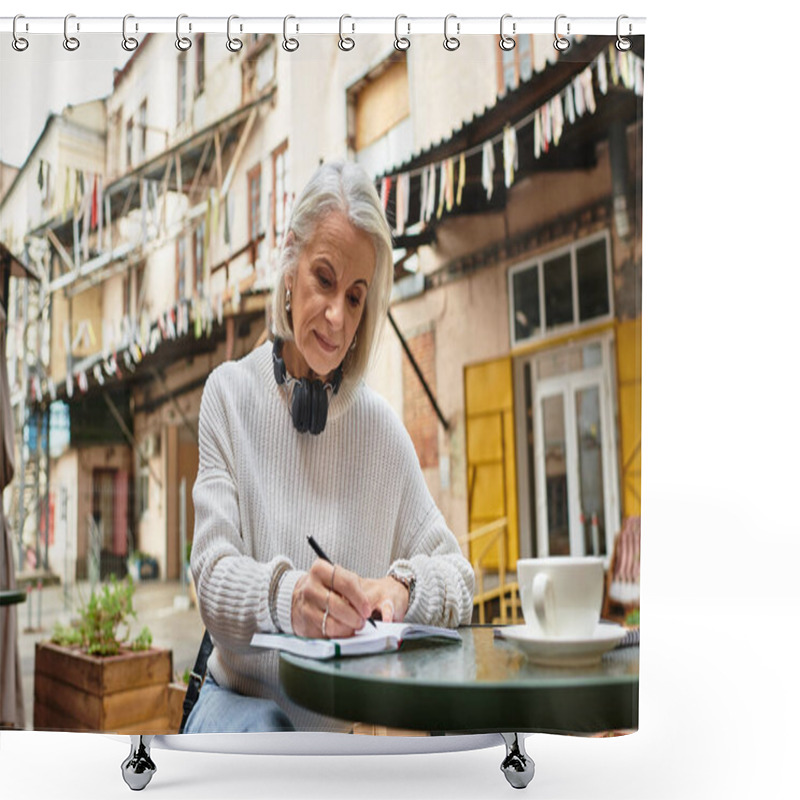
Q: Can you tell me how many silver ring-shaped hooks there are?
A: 12